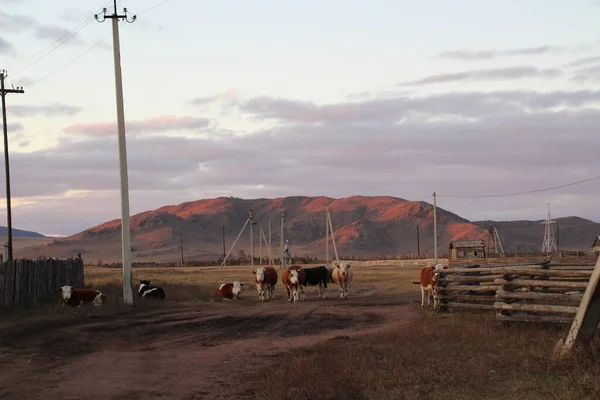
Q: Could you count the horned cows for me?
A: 2